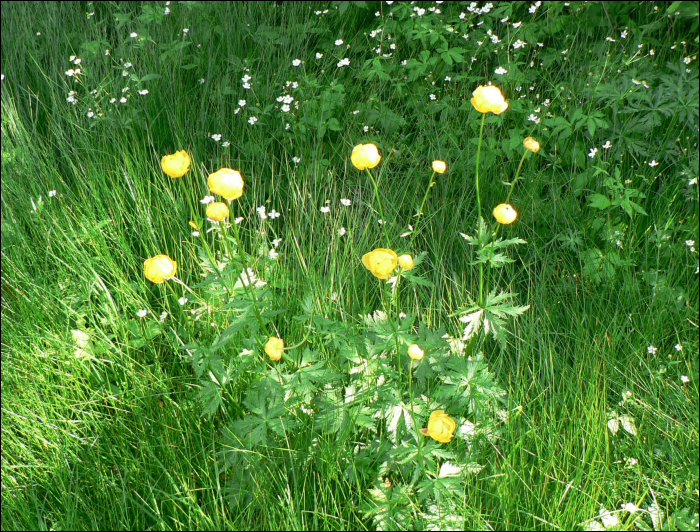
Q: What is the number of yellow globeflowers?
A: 14